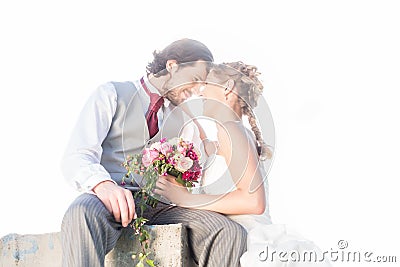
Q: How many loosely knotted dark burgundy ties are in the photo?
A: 1